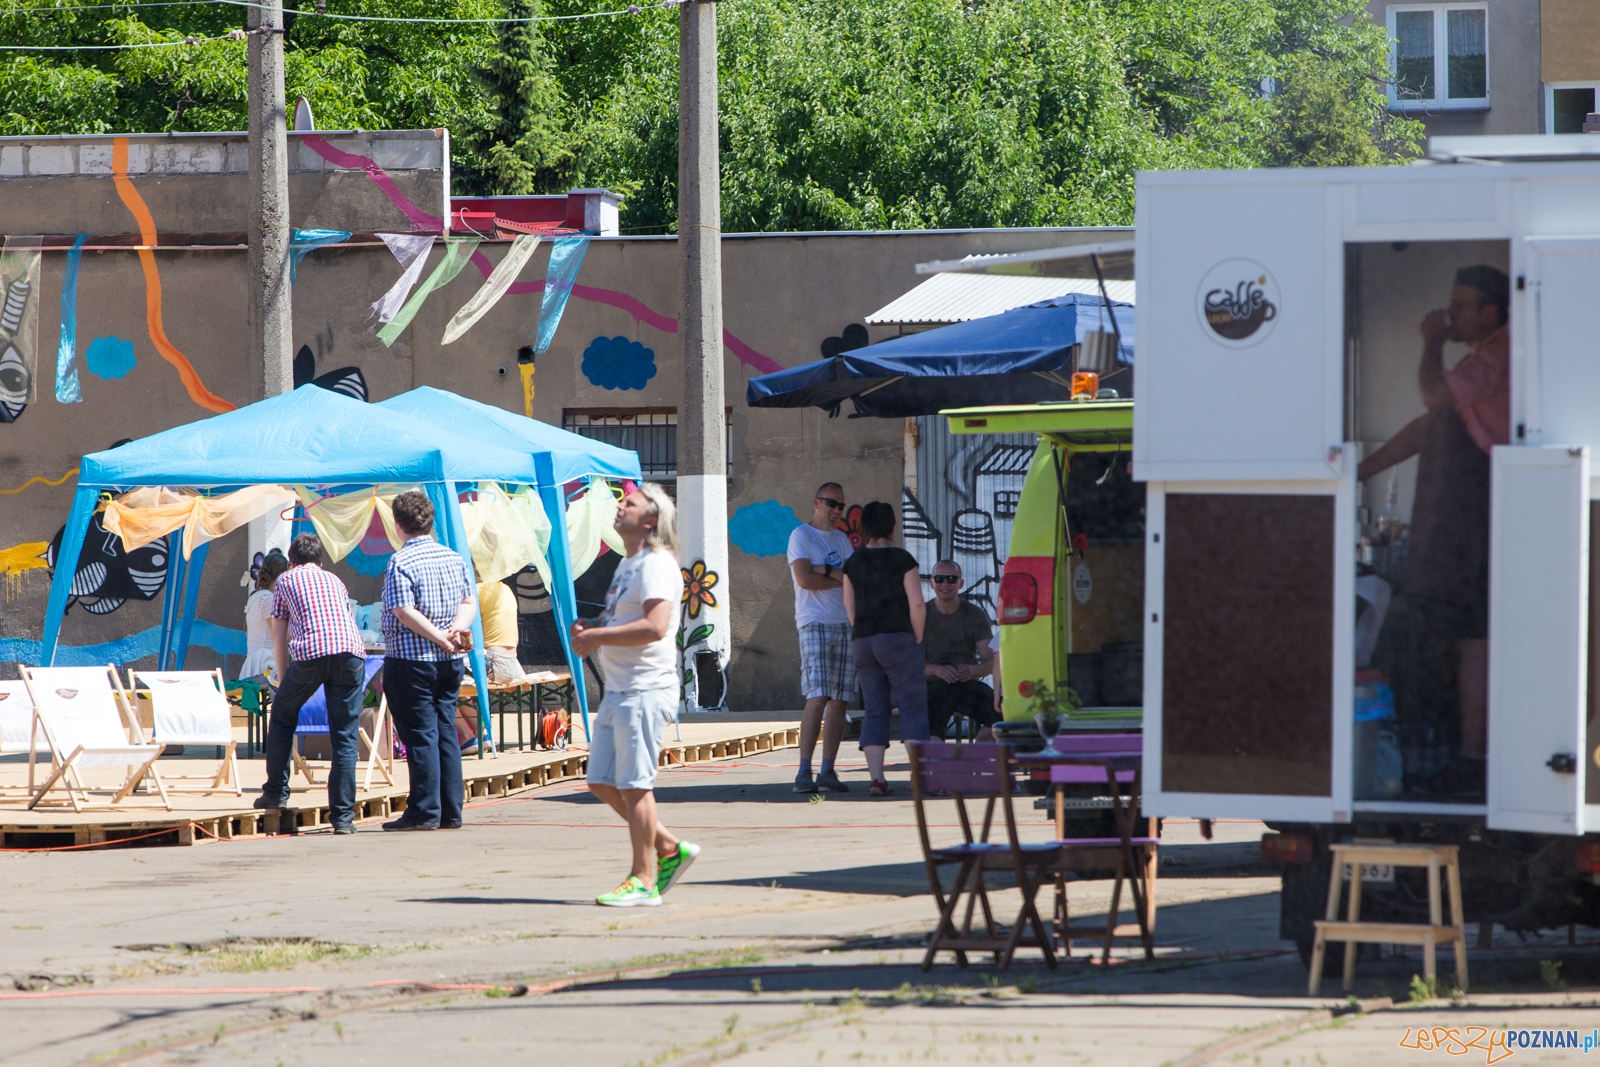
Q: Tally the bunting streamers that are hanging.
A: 7